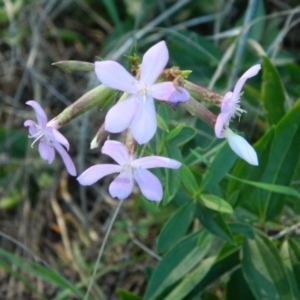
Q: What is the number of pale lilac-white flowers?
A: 4